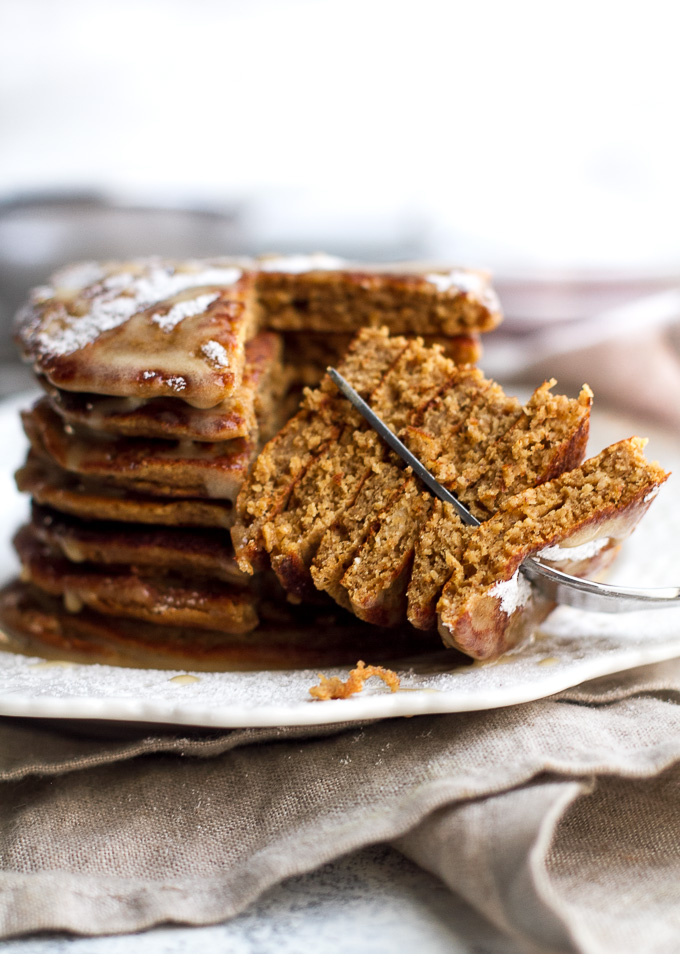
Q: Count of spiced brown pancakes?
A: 7